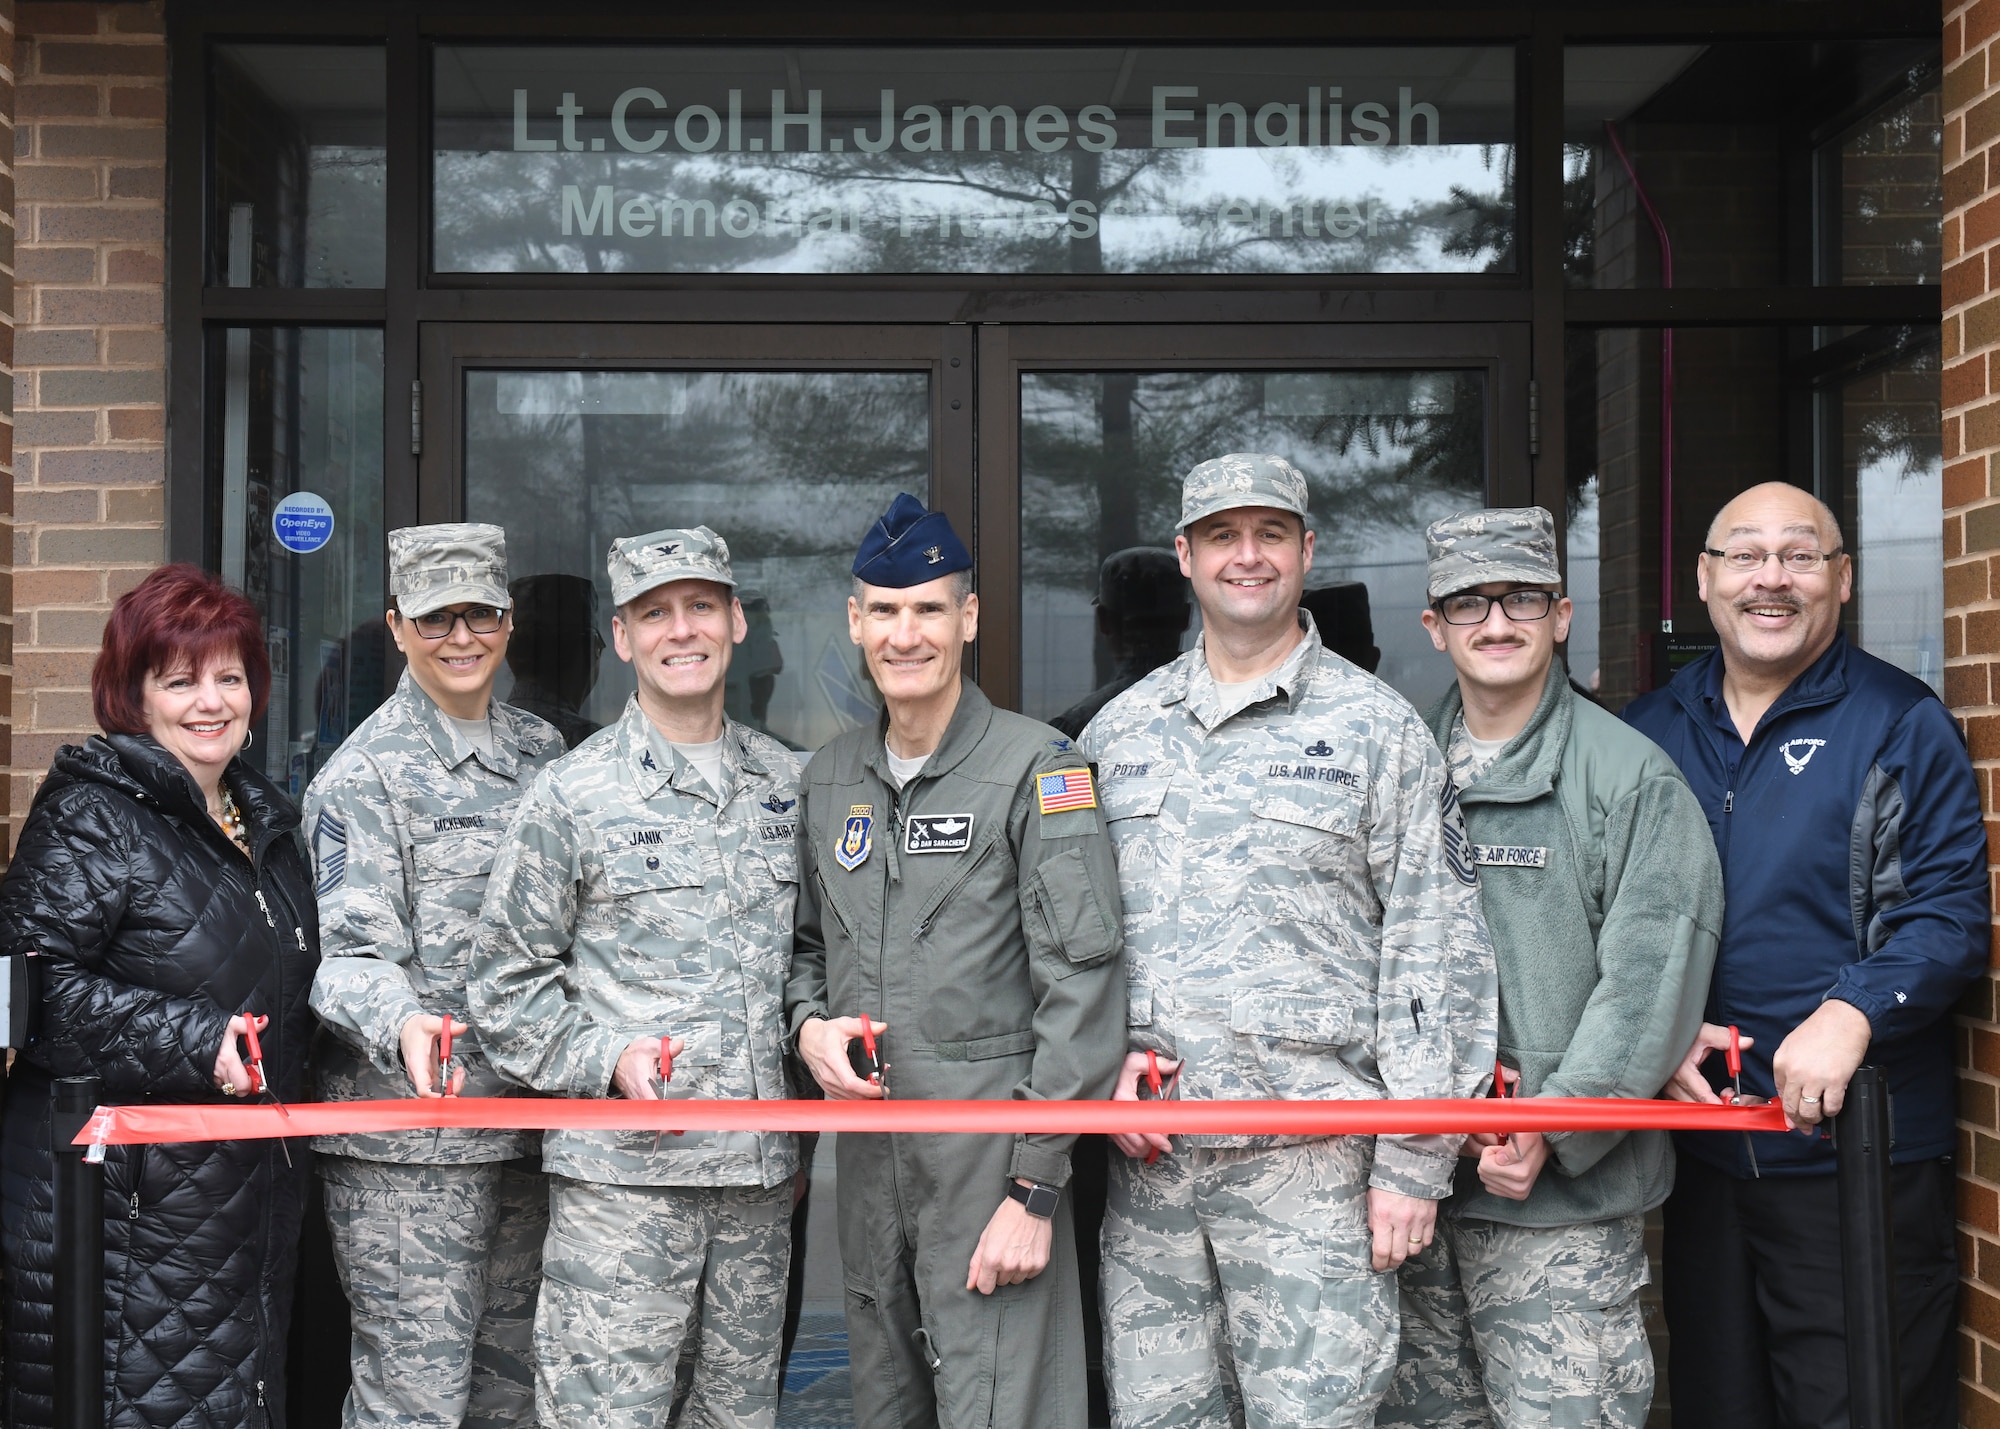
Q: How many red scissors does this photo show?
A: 7